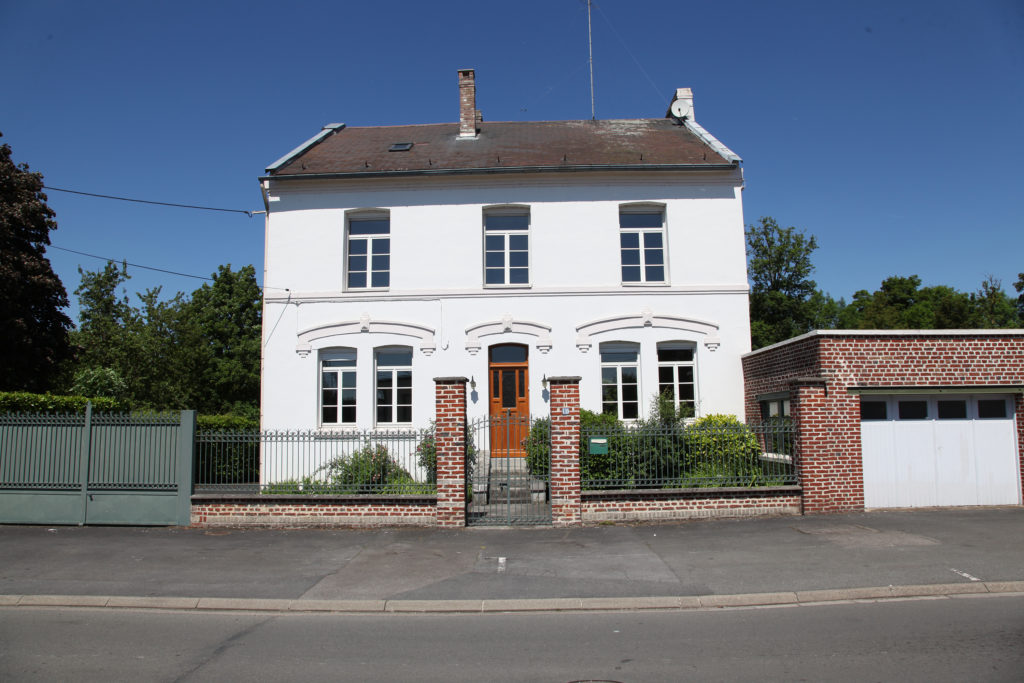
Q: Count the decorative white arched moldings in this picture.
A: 3